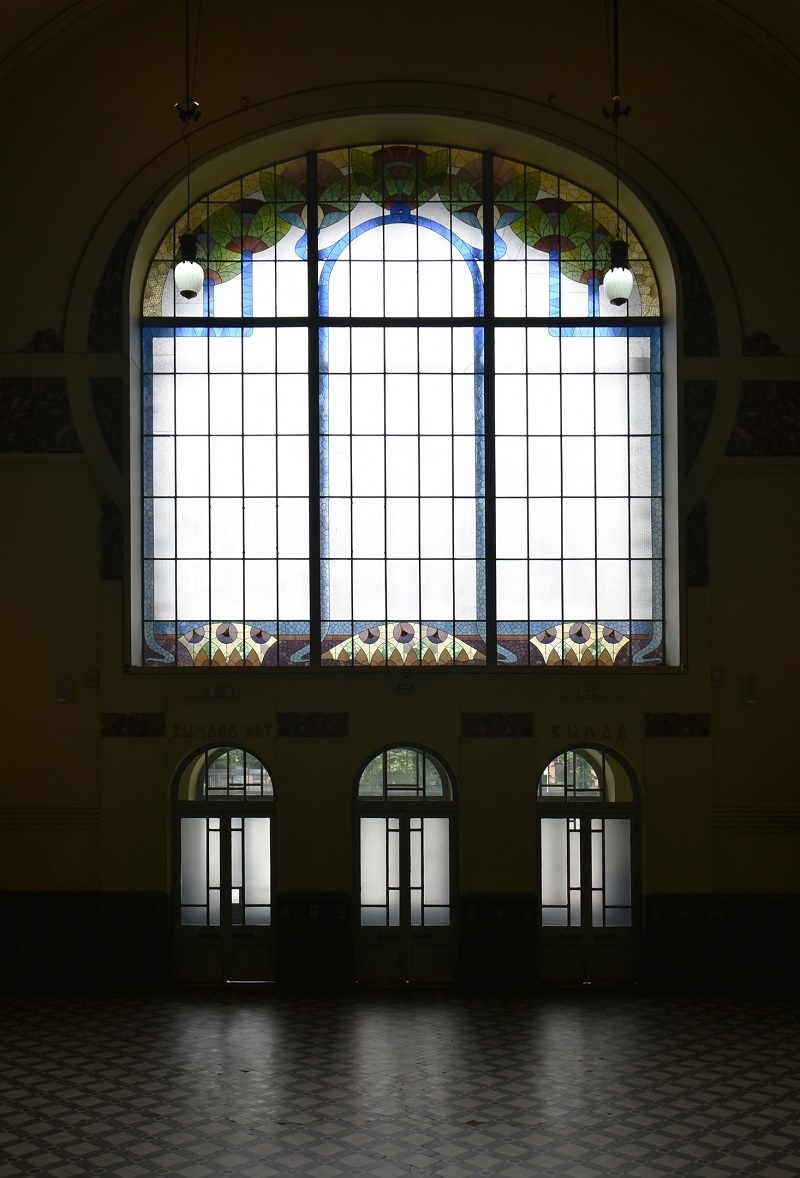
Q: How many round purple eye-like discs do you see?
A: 9